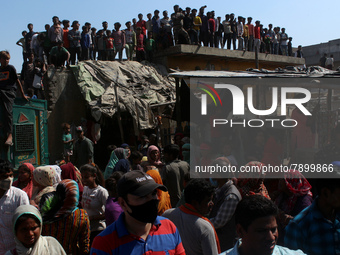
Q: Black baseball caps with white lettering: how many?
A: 1